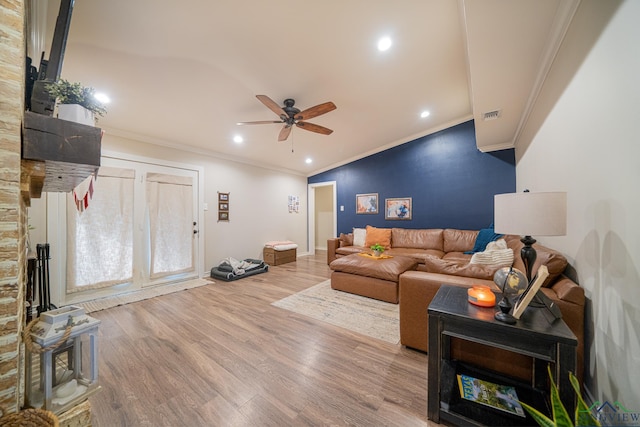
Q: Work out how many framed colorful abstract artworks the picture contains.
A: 2